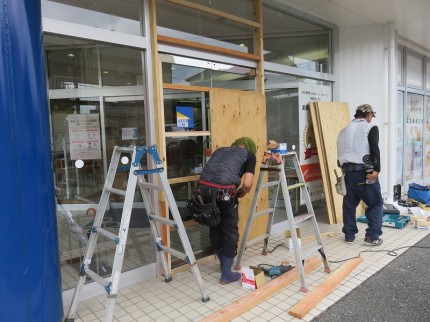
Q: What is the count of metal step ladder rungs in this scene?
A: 12